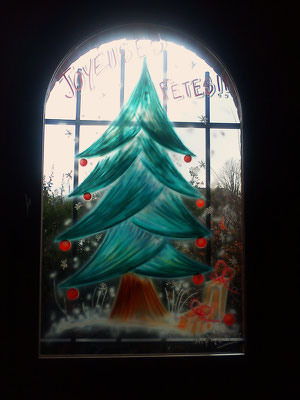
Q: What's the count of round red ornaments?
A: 9